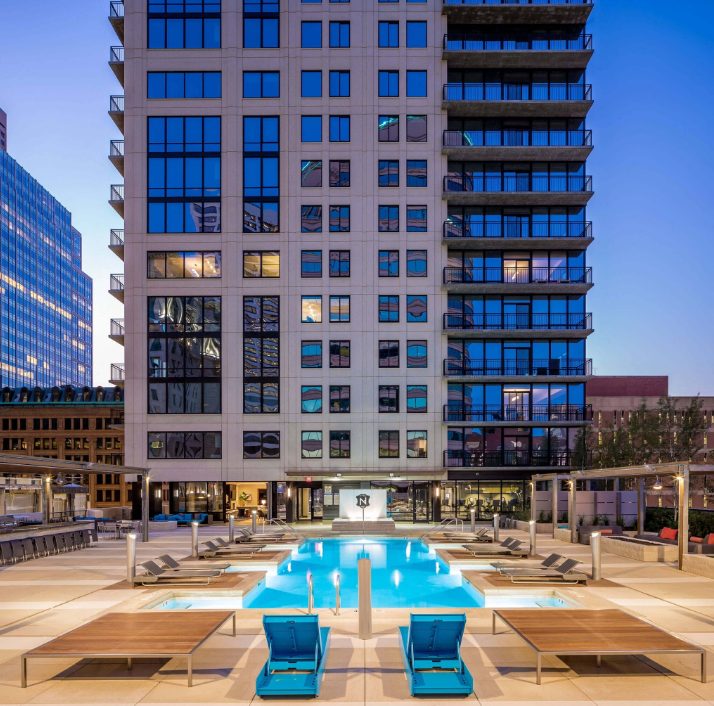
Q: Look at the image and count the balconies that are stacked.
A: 11